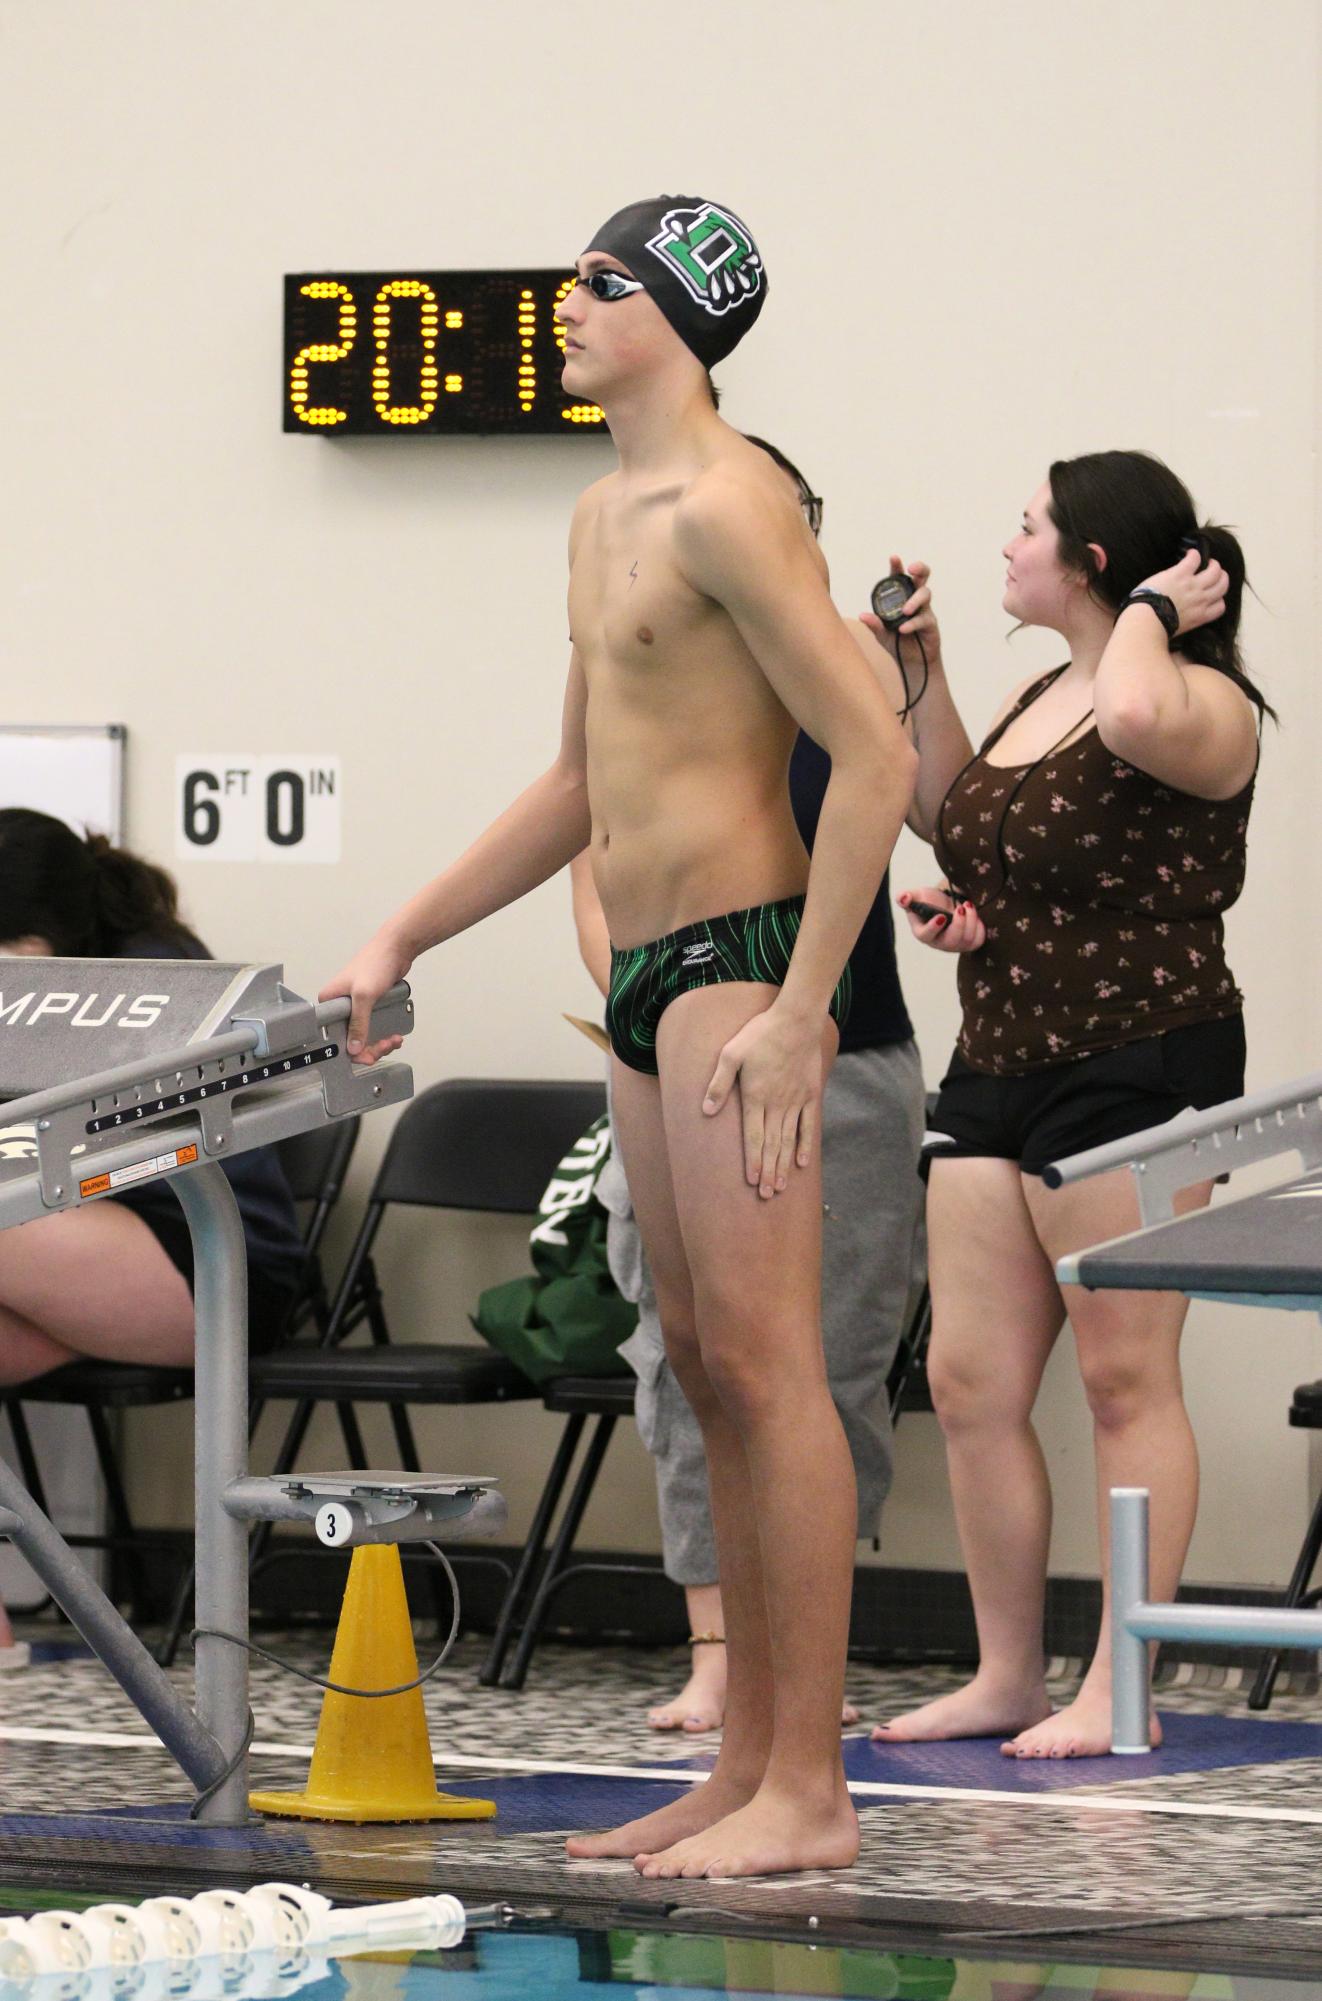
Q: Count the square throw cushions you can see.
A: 0